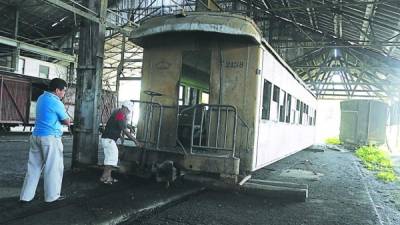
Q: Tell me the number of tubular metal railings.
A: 2